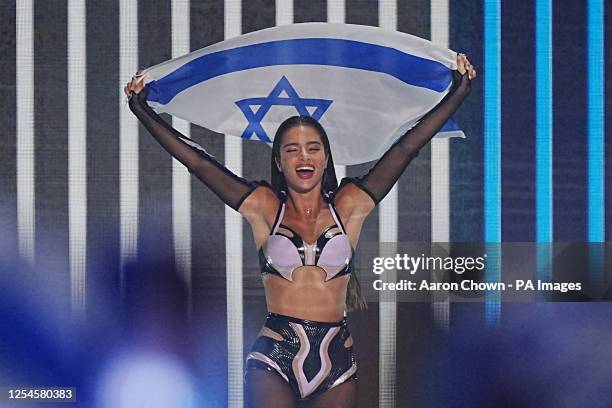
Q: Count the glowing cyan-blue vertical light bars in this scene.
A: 3